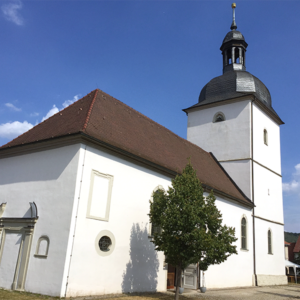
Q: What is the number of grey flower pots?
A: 2